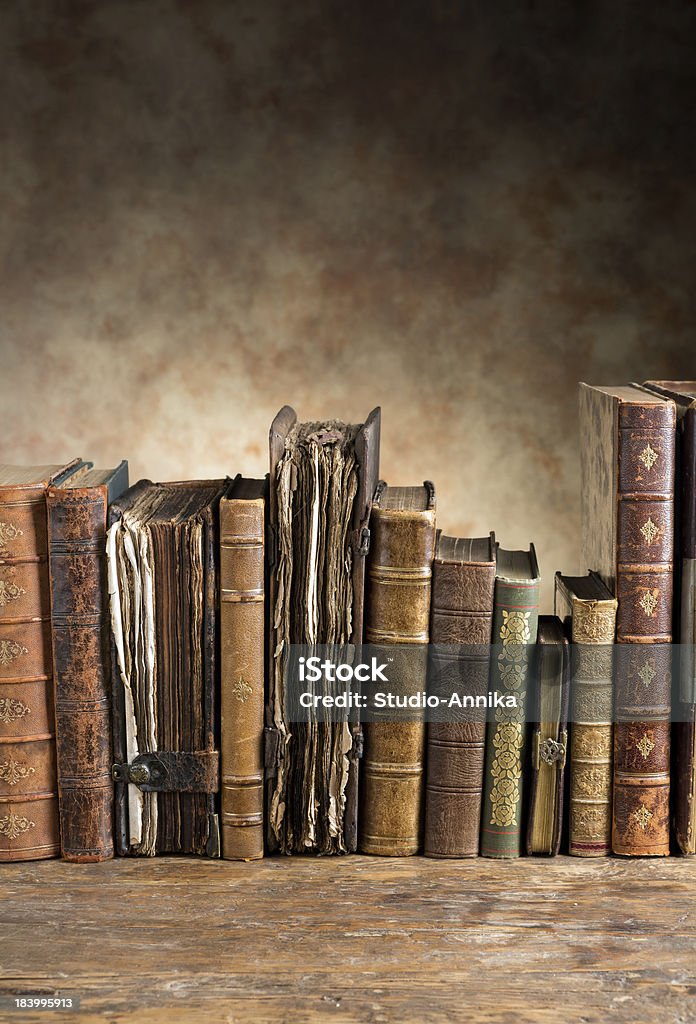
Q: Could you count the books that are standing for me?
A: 12